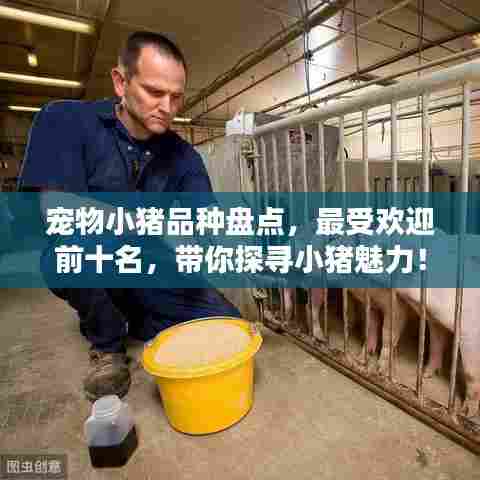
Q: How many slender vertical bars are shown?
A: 11